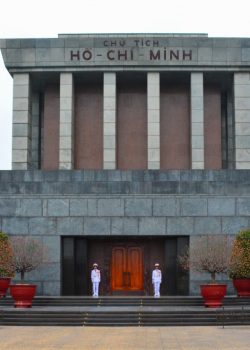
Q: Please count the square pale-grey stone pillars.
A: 6